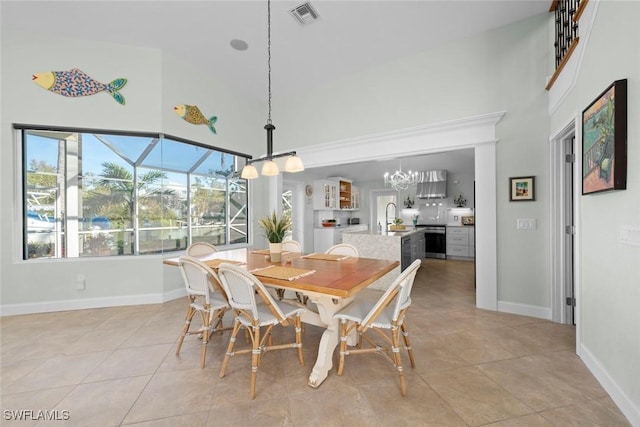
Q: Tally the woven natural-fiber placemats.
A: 4